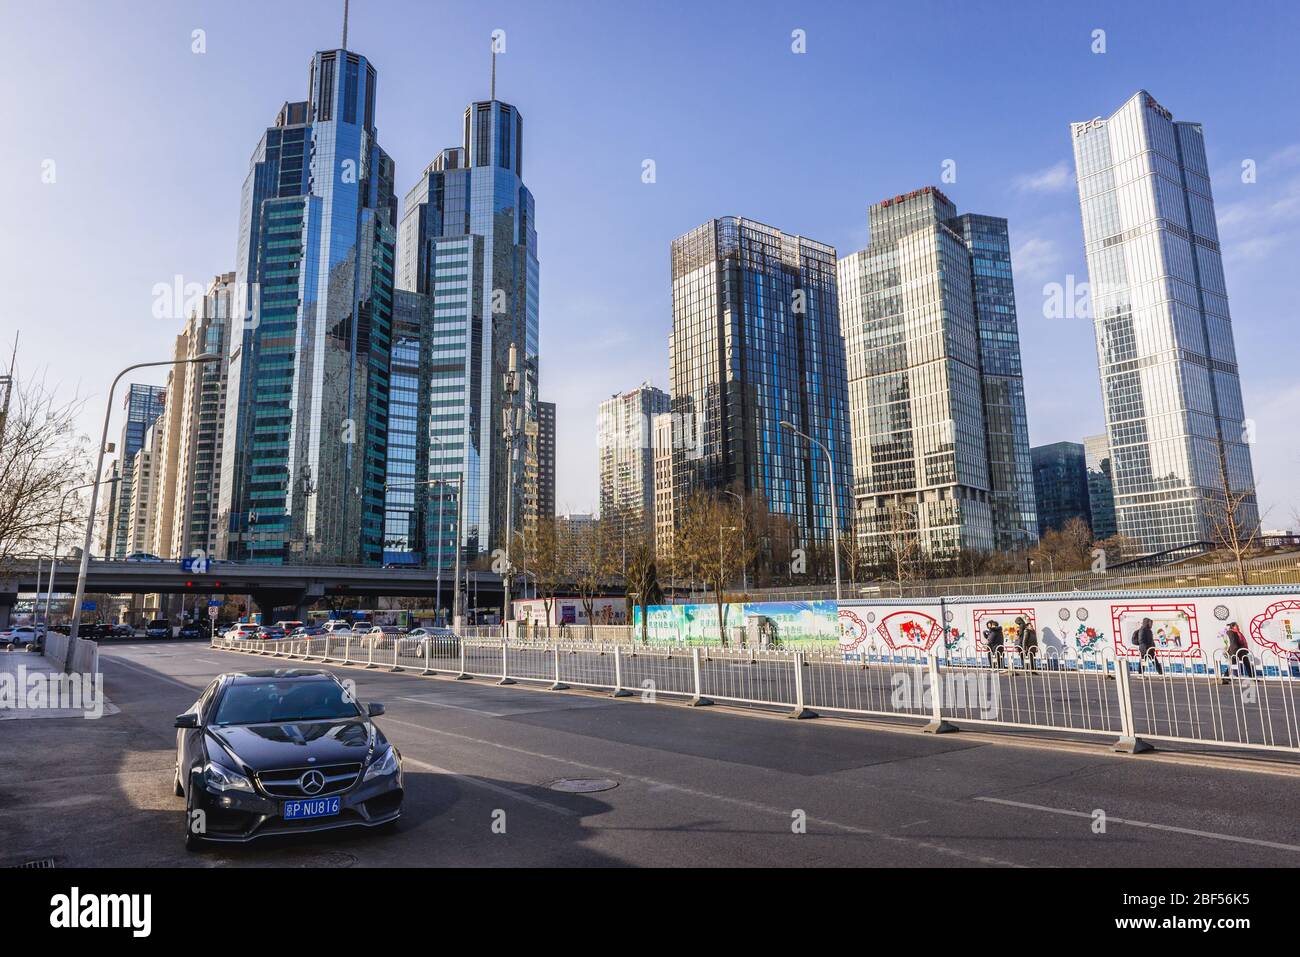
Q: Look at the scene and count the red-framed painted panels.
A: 5